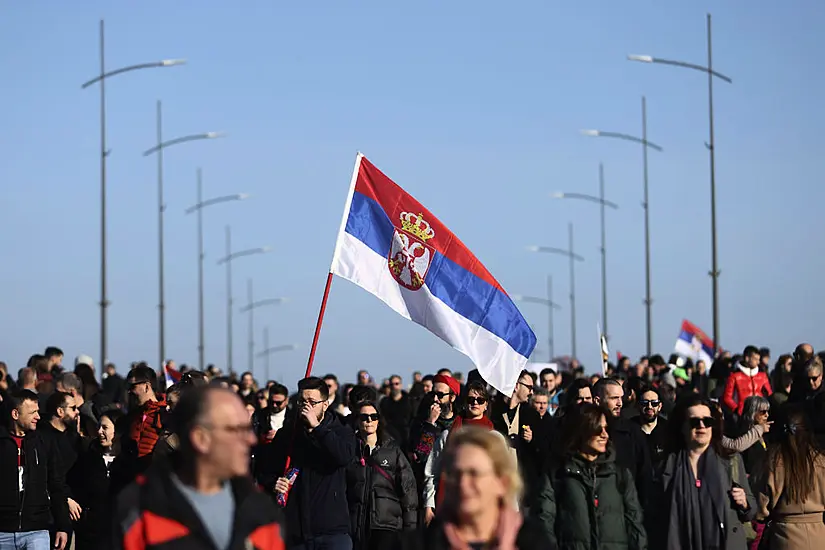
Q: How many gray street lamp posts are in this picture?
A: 11